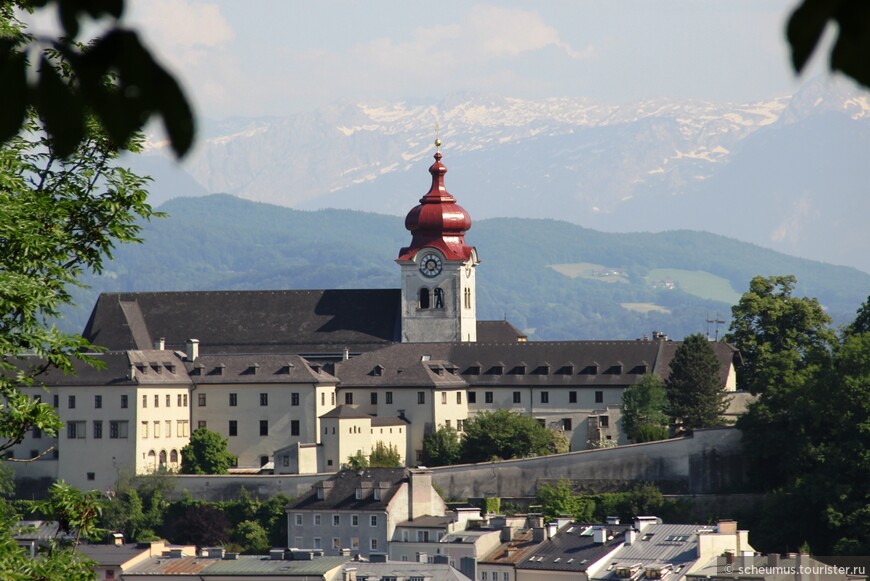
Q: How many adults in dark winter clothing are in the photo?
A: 0